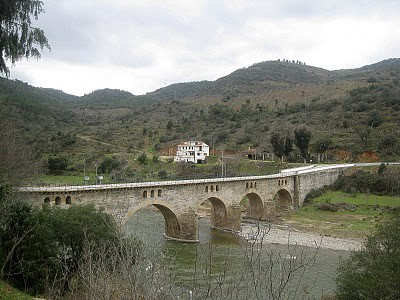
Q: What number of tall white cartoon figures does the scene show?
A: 0